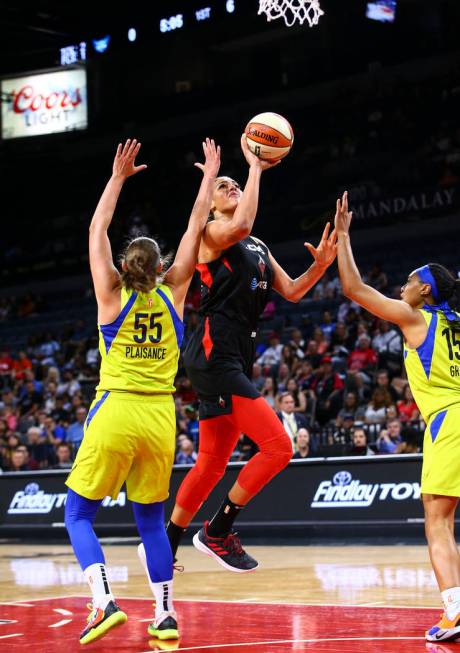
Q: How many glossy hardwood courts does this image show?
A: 1